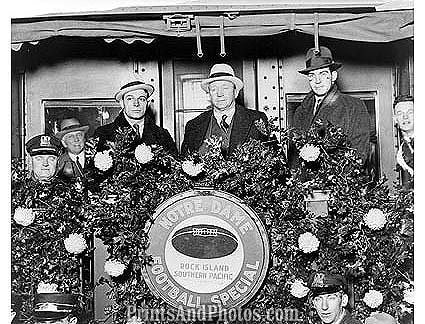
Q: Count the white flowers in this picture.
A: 13